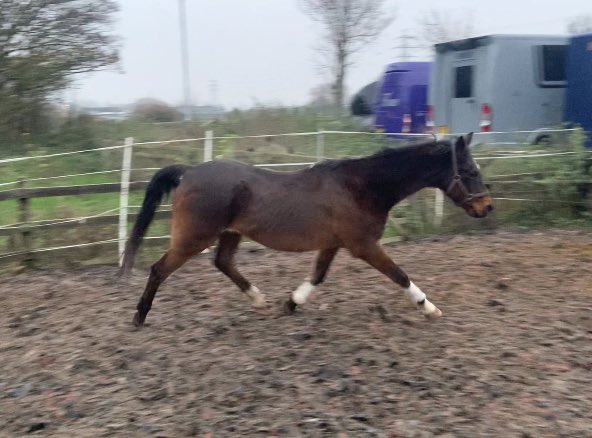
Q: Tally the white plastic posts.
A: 4